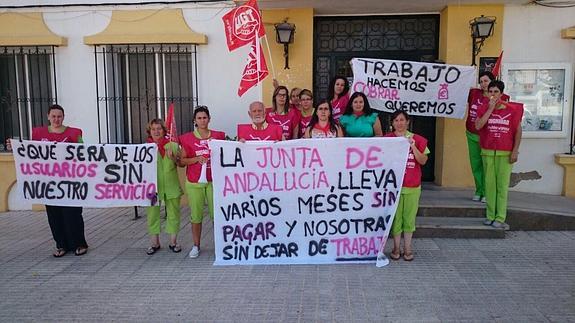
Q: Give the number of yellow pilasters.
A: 2